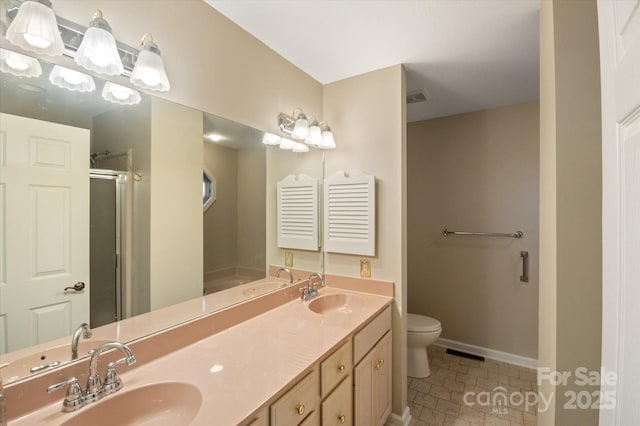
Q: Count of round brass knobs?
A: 5